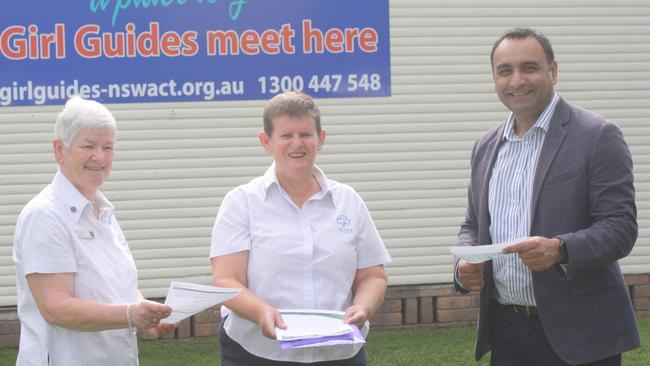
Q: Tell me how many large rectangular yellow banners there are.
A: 0